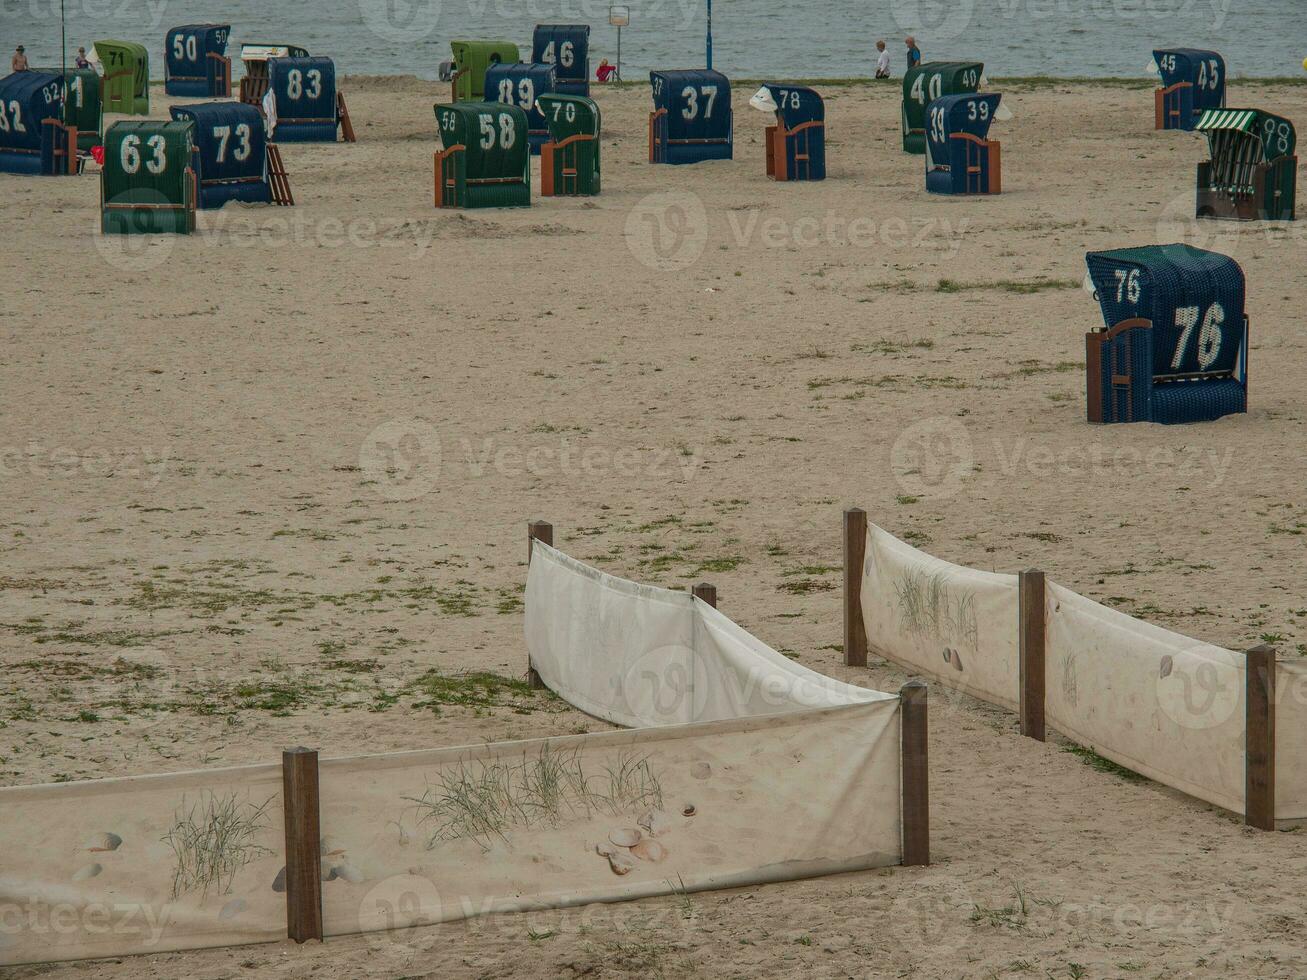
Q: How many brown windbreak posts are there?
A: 7